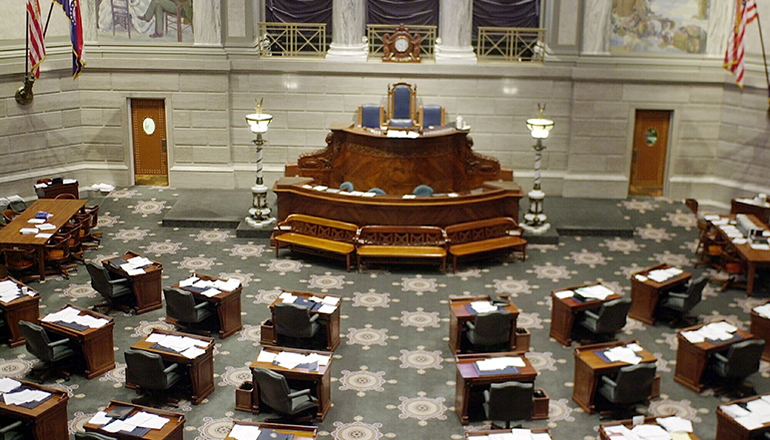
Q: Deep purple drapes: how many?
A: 3